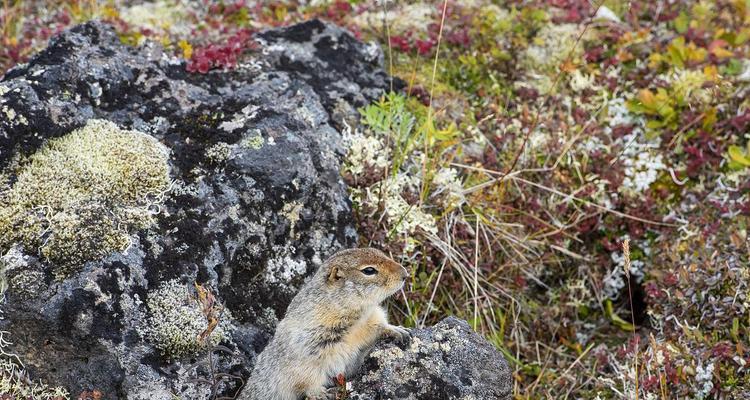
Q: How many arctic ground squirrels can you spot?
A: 1